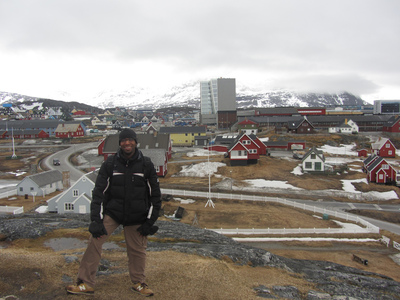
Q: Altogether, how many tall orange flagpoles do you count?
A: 0